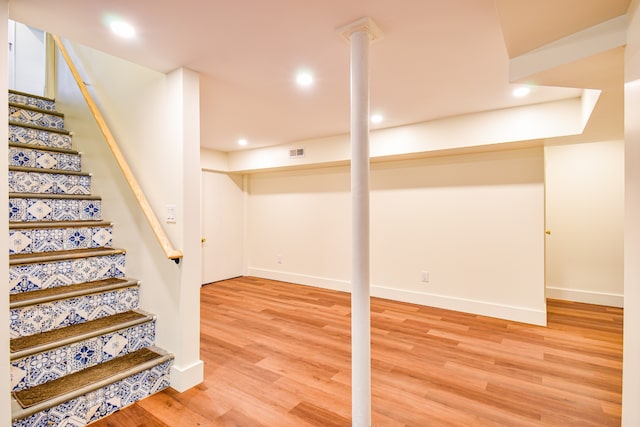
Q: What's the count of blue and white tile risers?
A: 11